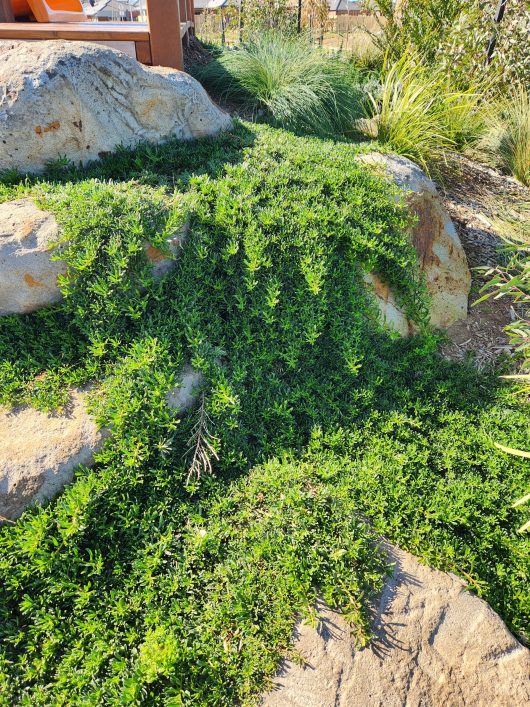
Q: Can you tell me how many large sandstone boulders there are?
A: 5